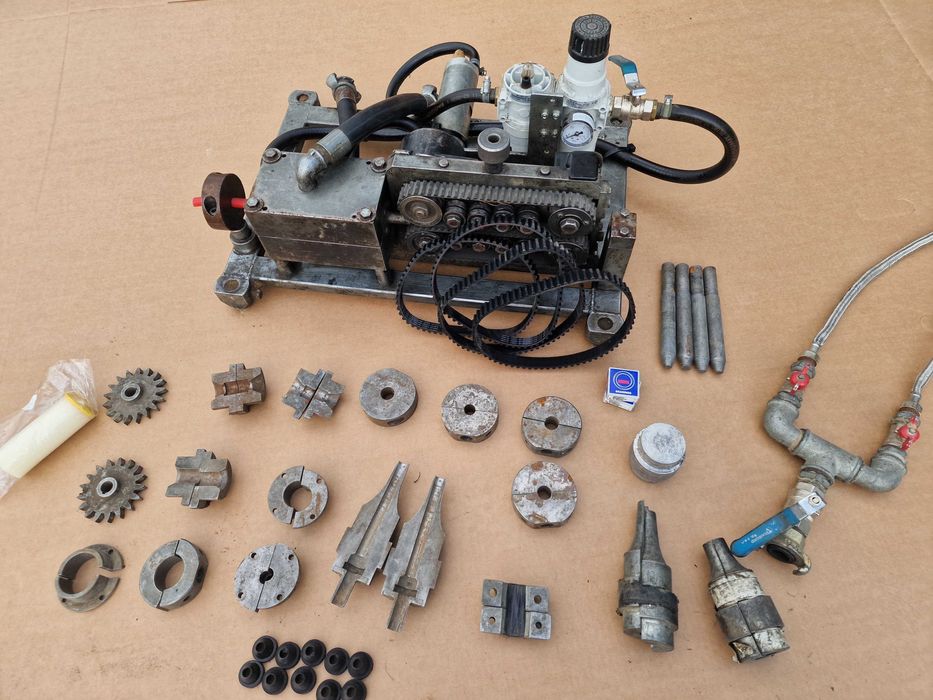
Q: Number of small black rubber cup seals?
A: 10